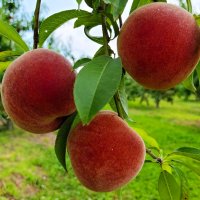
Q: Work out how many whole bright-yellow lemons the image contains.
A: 0